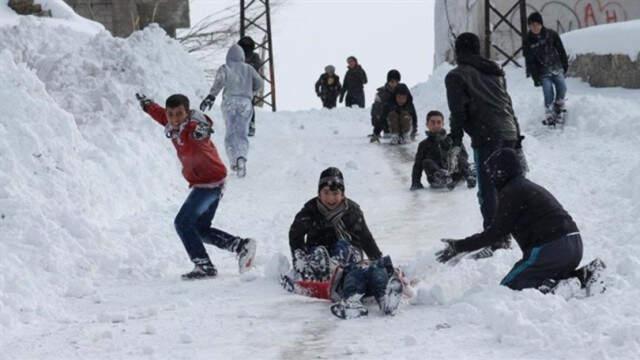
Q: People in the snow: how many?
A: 13